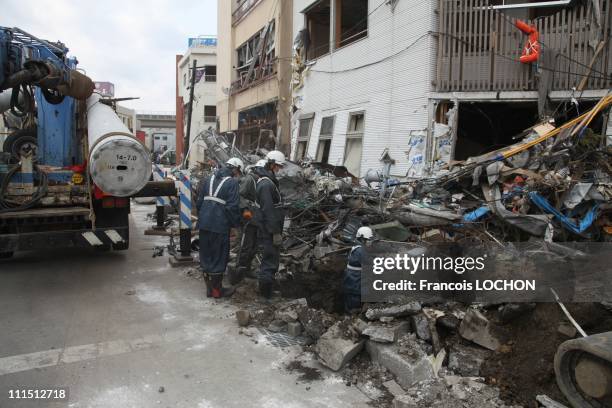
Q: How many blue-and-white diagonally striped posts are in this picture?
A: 2